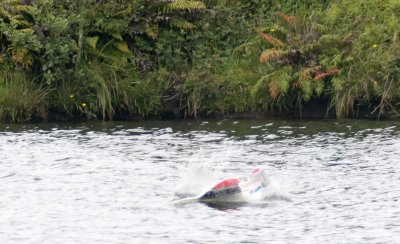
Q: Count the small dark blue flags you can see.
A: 0